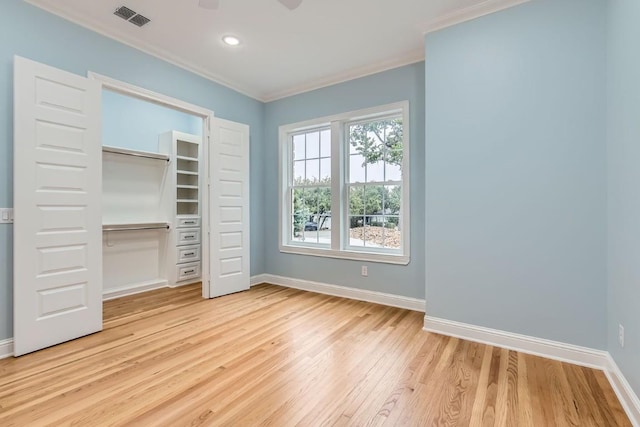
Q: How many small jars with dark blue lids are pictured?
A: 0